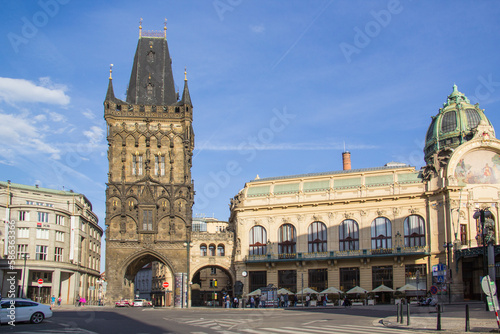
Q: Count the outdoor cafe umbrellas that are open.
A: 7